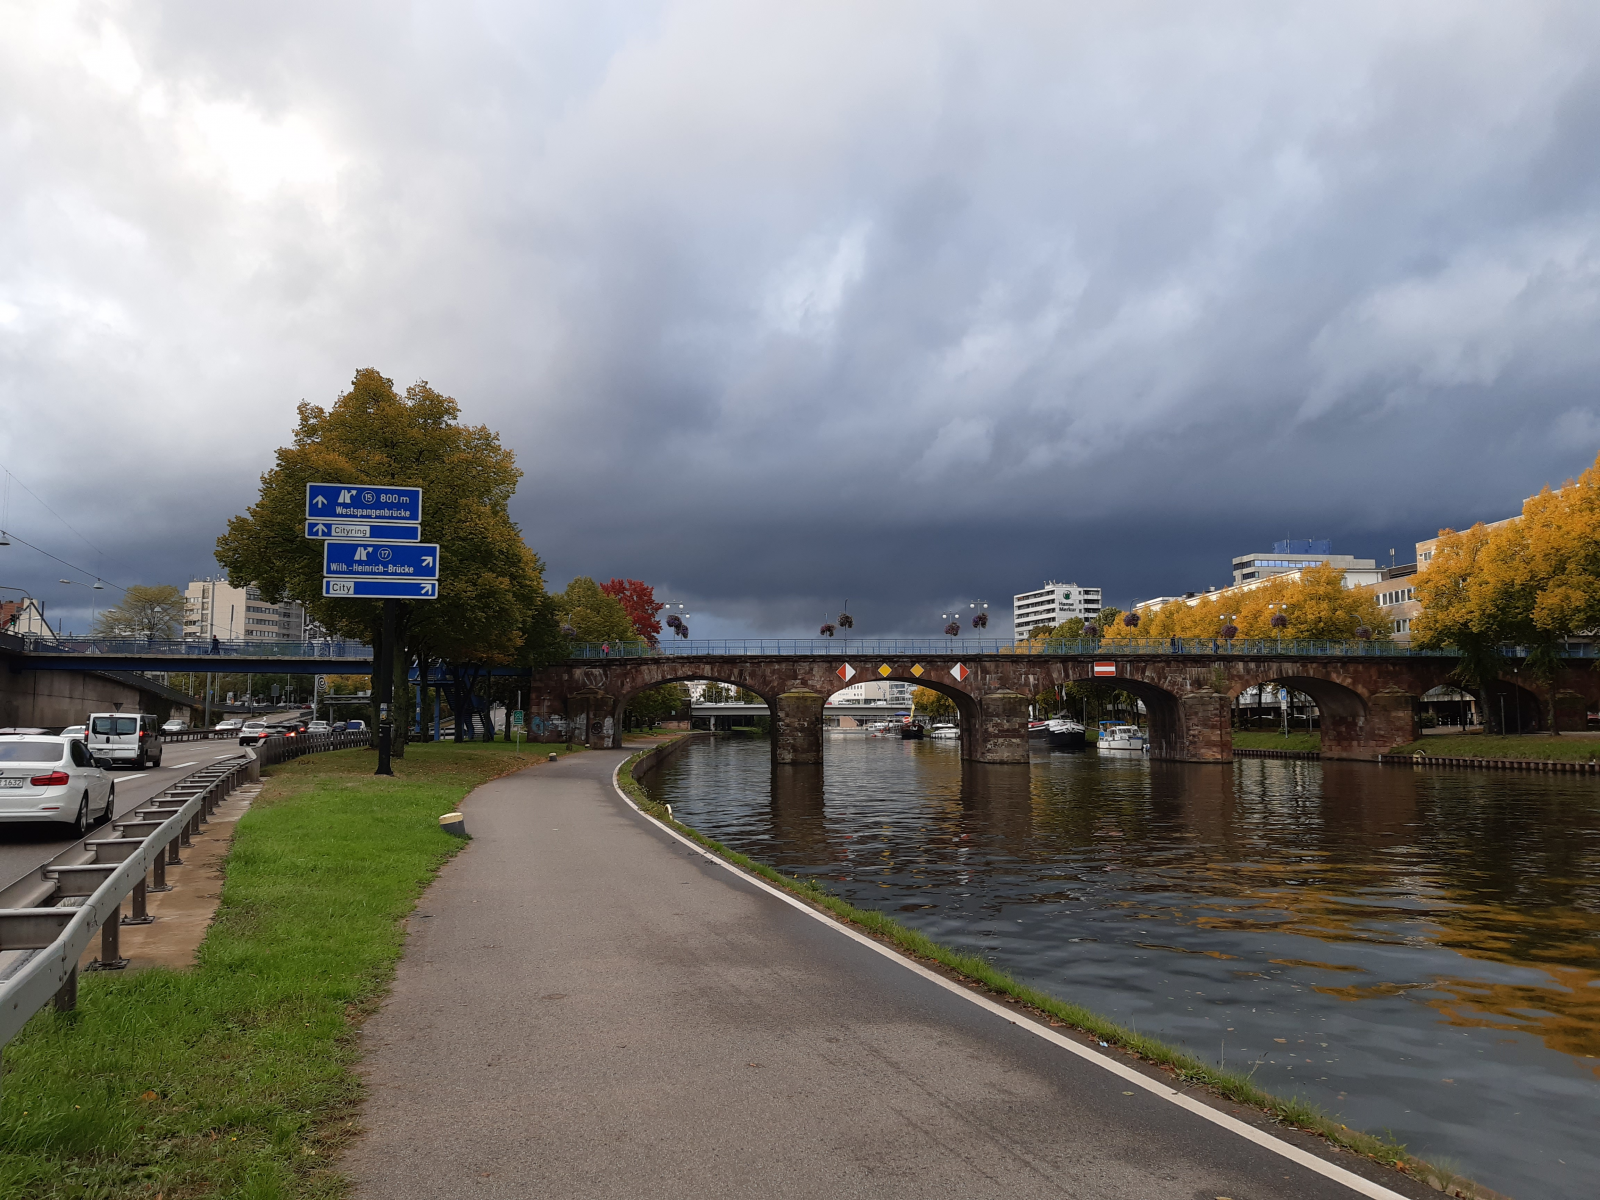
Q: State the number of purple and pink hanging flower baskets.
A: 12